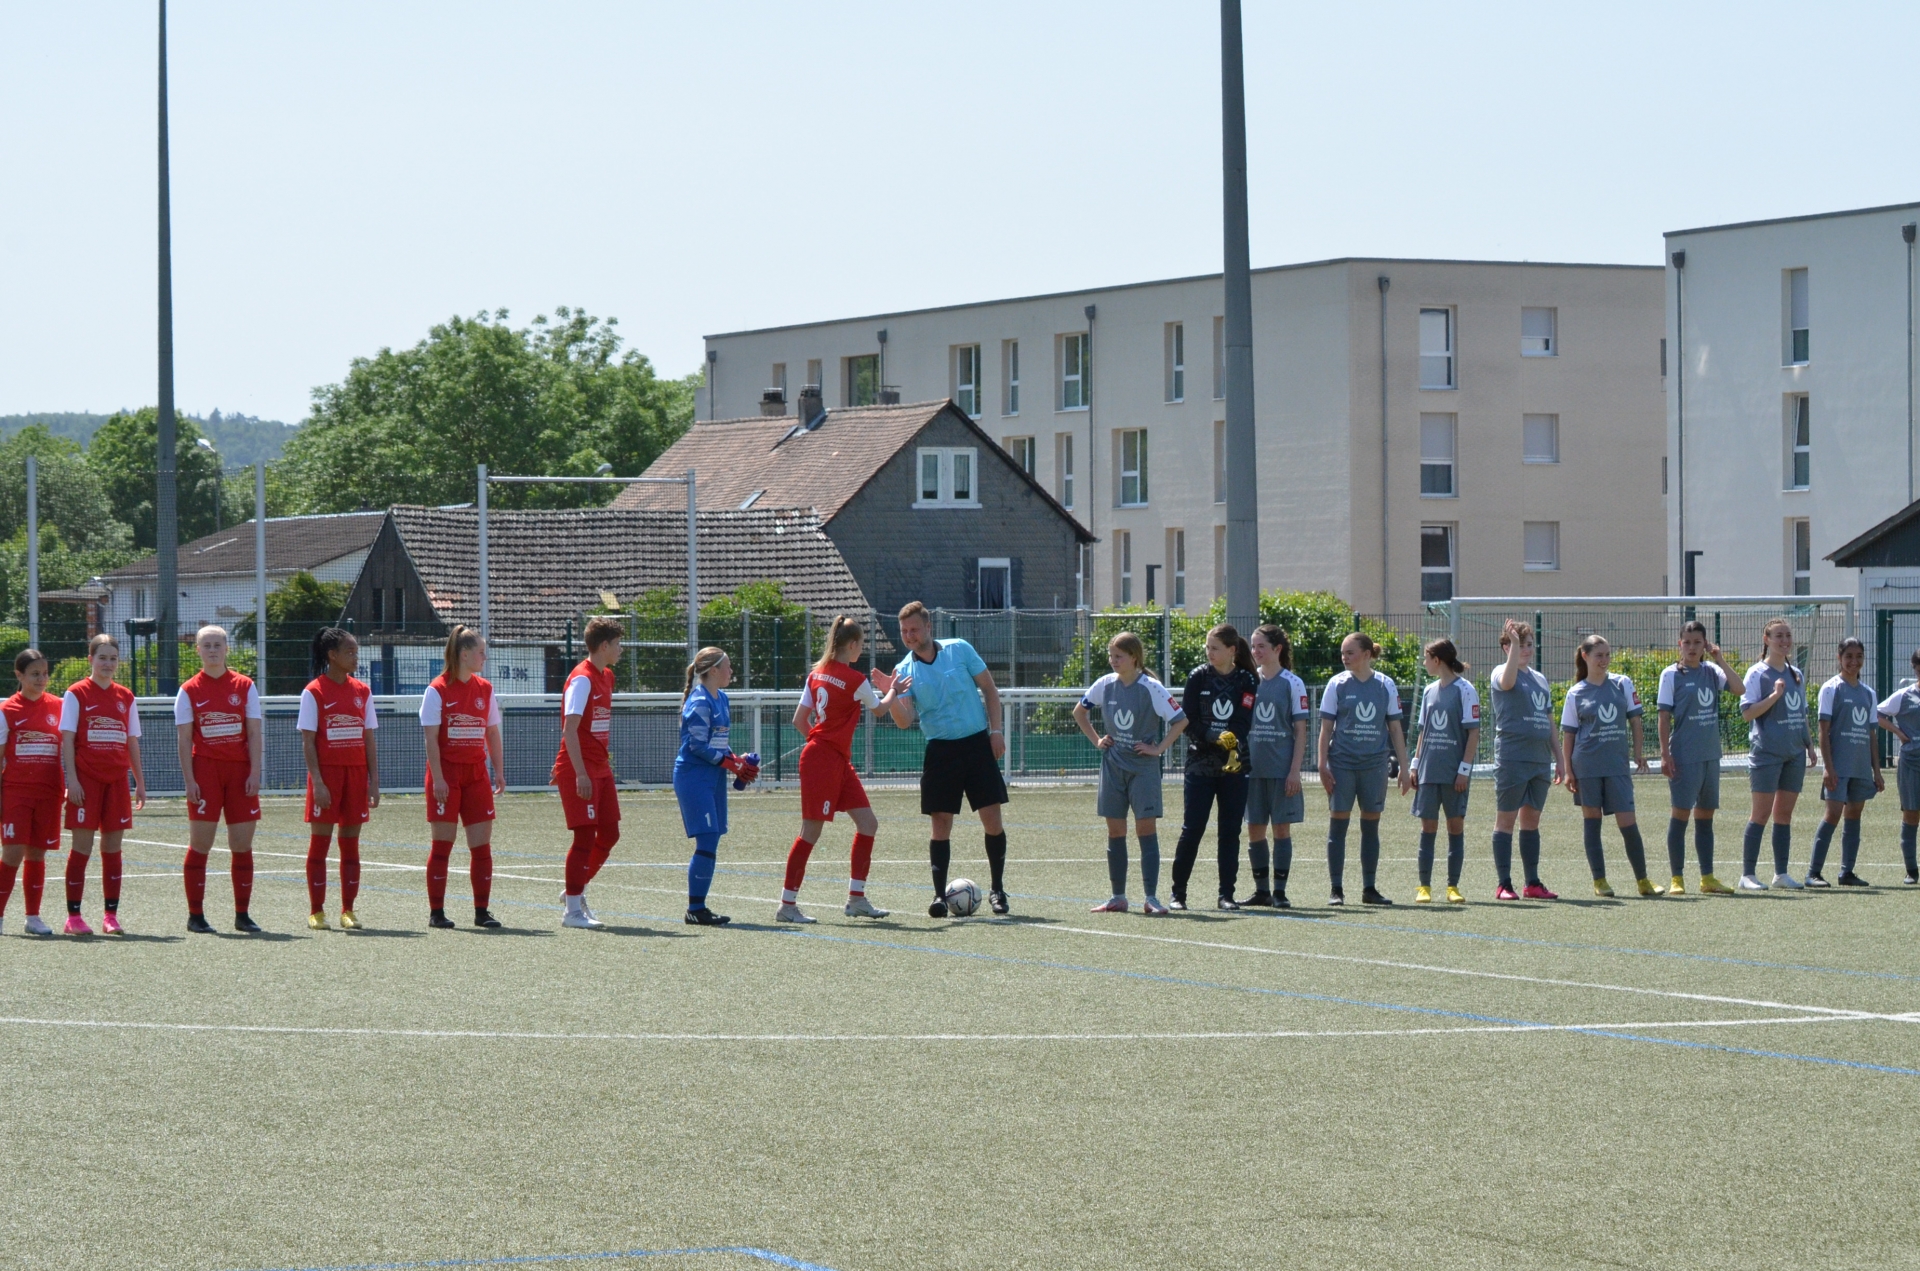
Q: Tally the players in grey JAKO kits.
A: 10